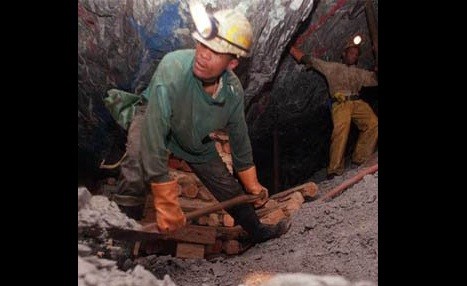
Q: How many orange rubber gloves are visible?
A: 3